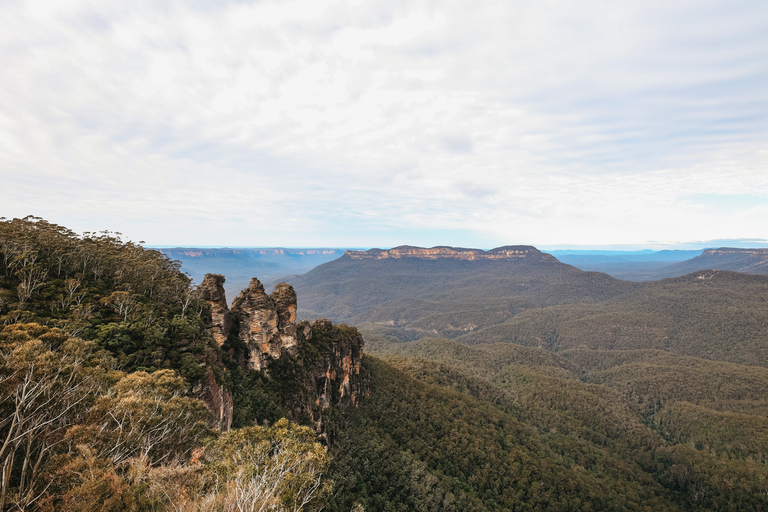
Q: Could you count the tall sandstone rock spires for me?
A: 3